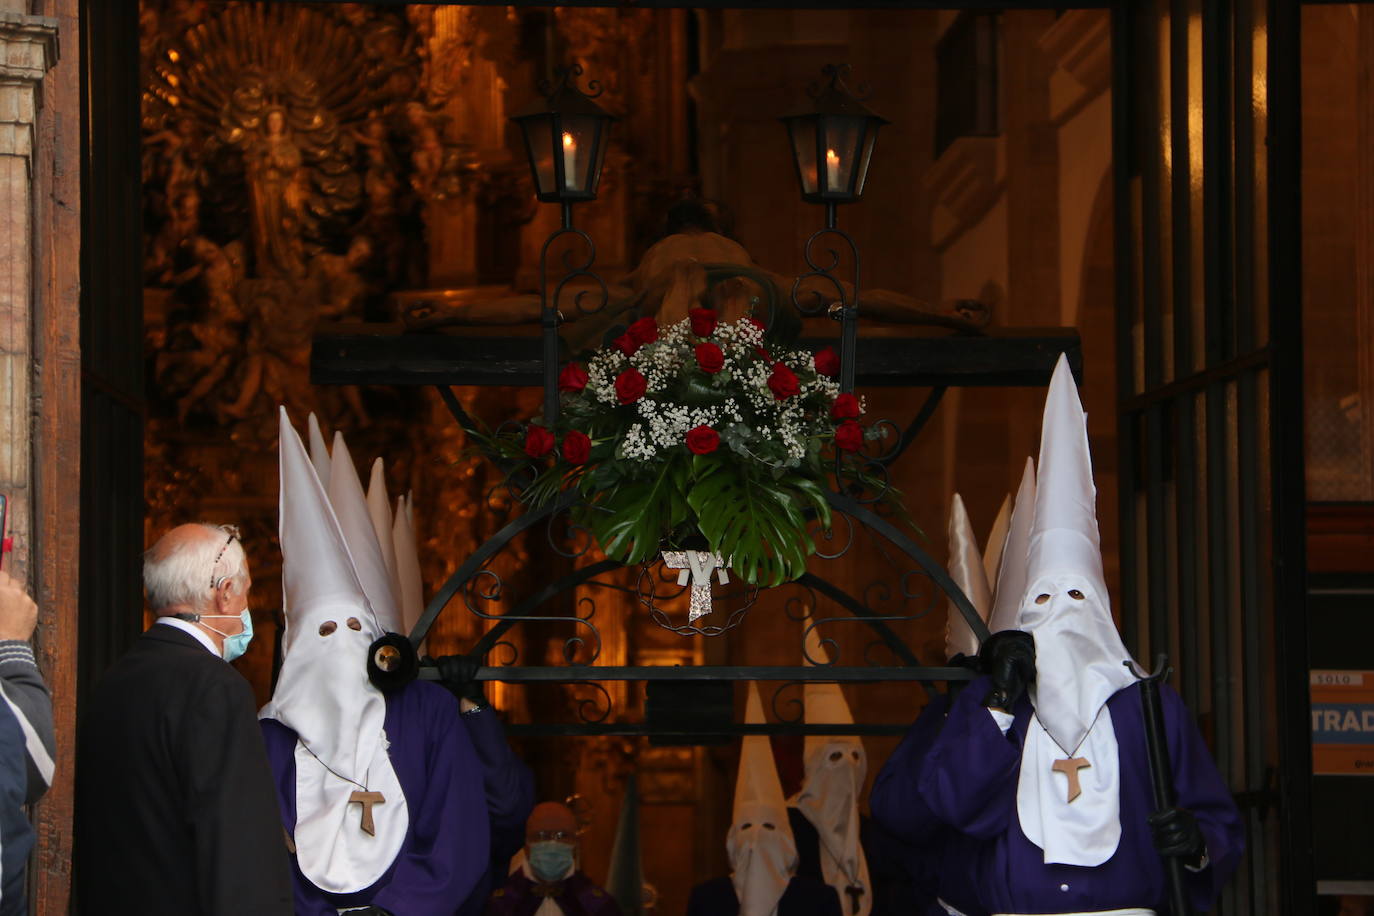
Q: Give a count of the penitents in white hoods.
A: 12